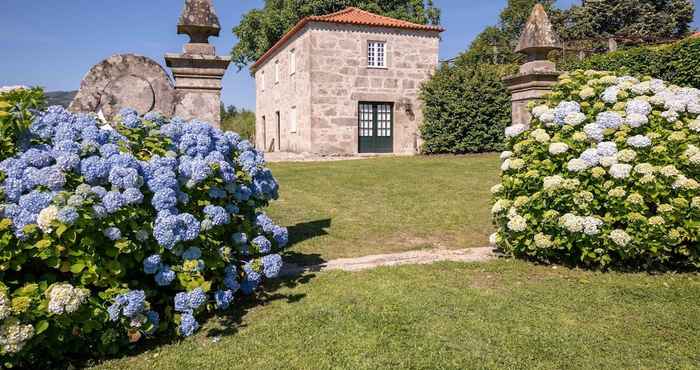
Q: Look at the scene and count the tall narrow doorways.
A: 2